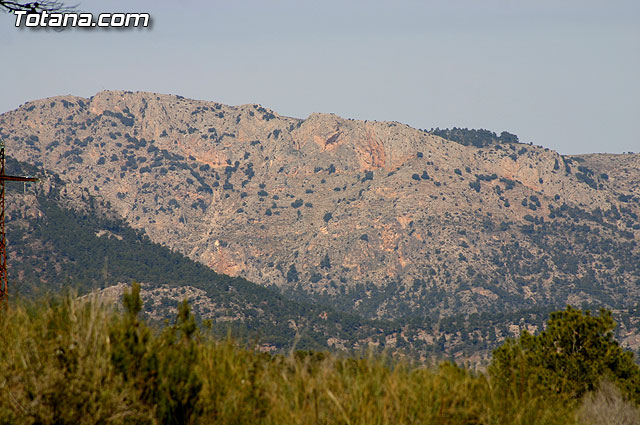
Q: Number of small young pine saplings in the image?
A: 2